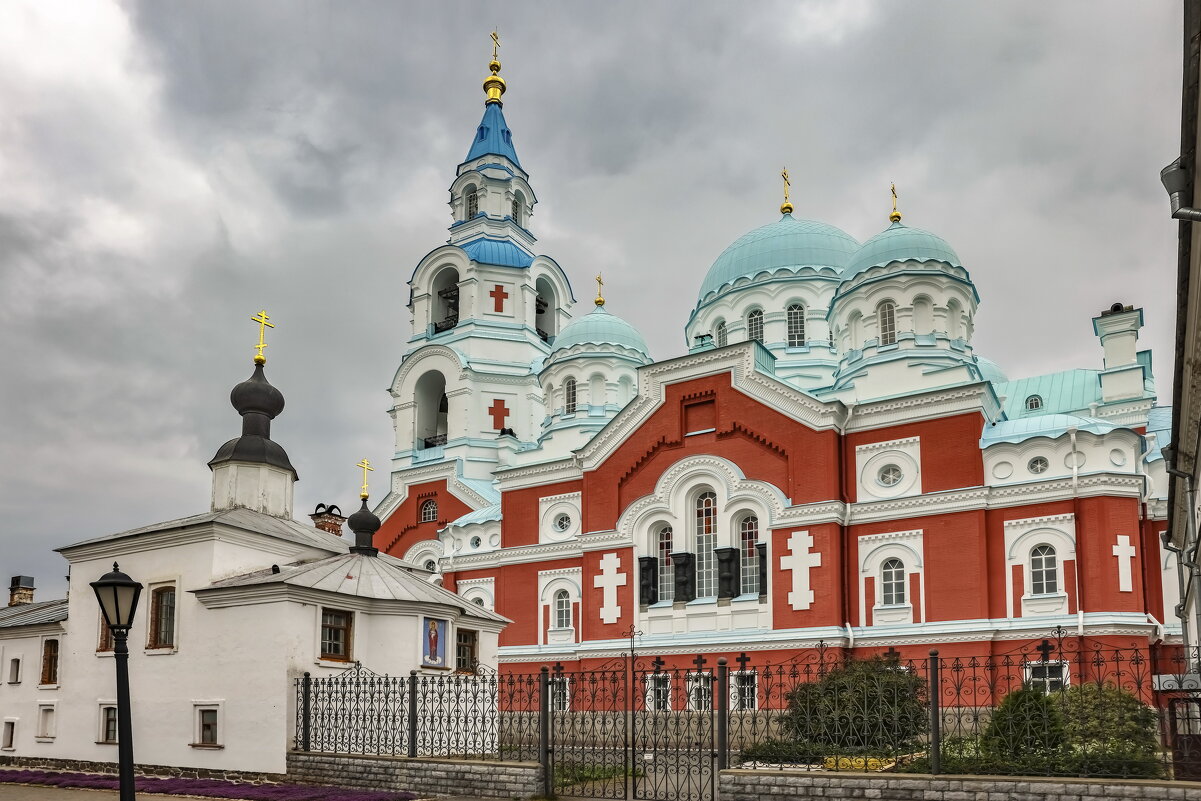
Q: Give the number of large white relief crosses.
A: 3